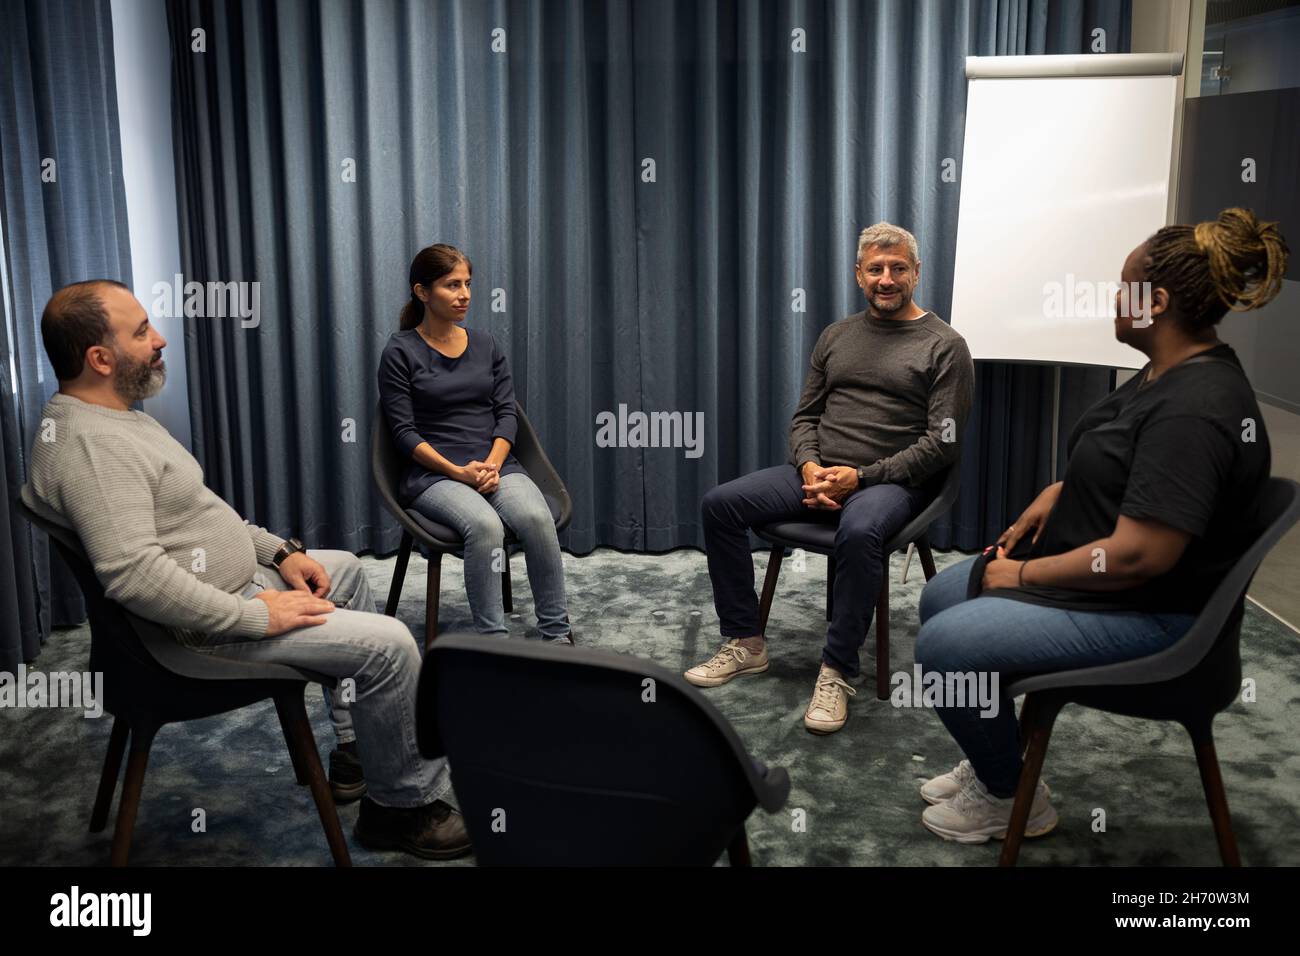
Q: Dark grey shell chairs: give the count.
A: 5